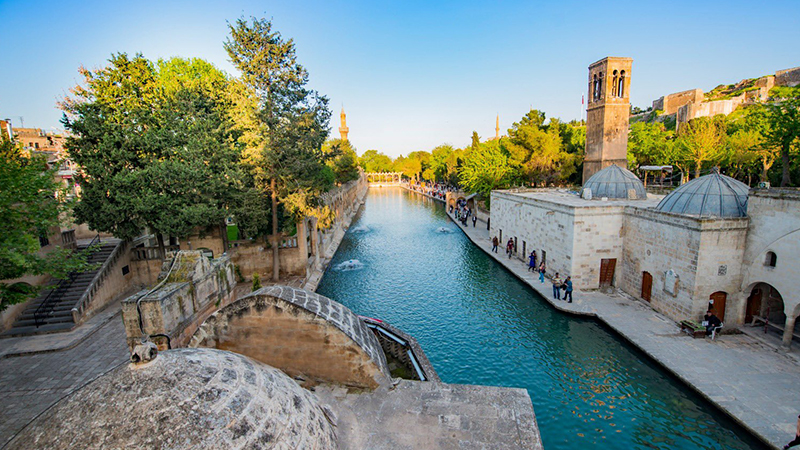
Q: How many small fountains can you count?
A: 3